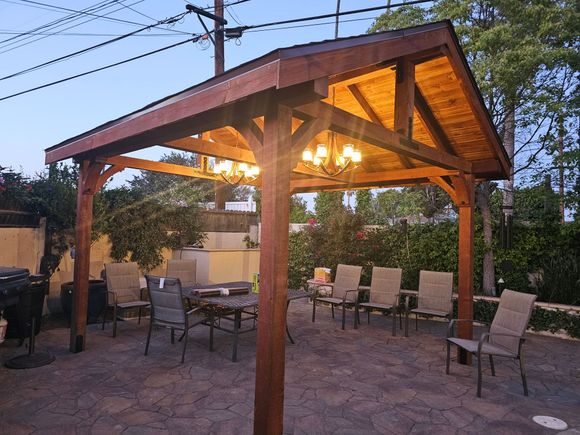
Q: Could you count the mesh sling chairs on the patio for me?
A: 7